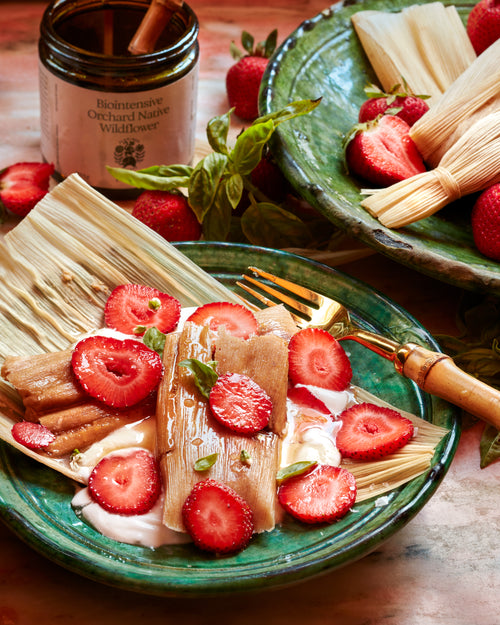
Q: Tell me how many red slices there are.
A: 11